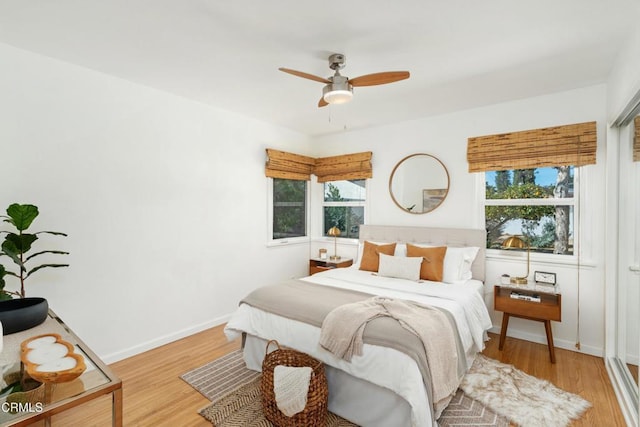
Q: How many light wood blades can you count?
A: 3